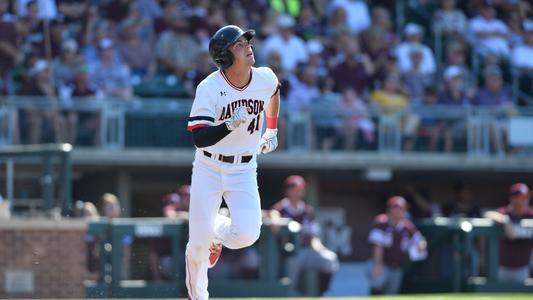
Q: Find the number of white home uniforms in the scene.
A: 1